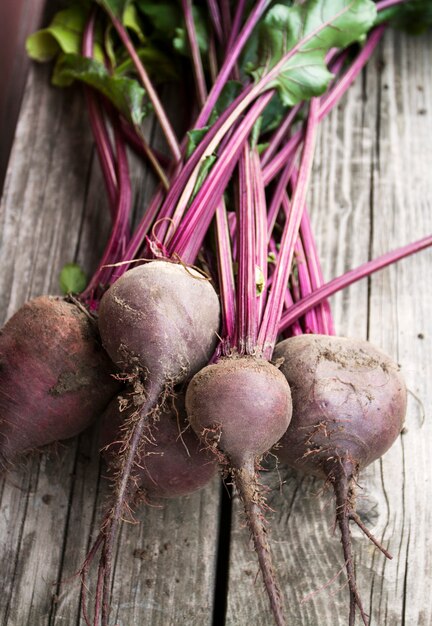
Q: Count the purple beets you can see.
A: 5